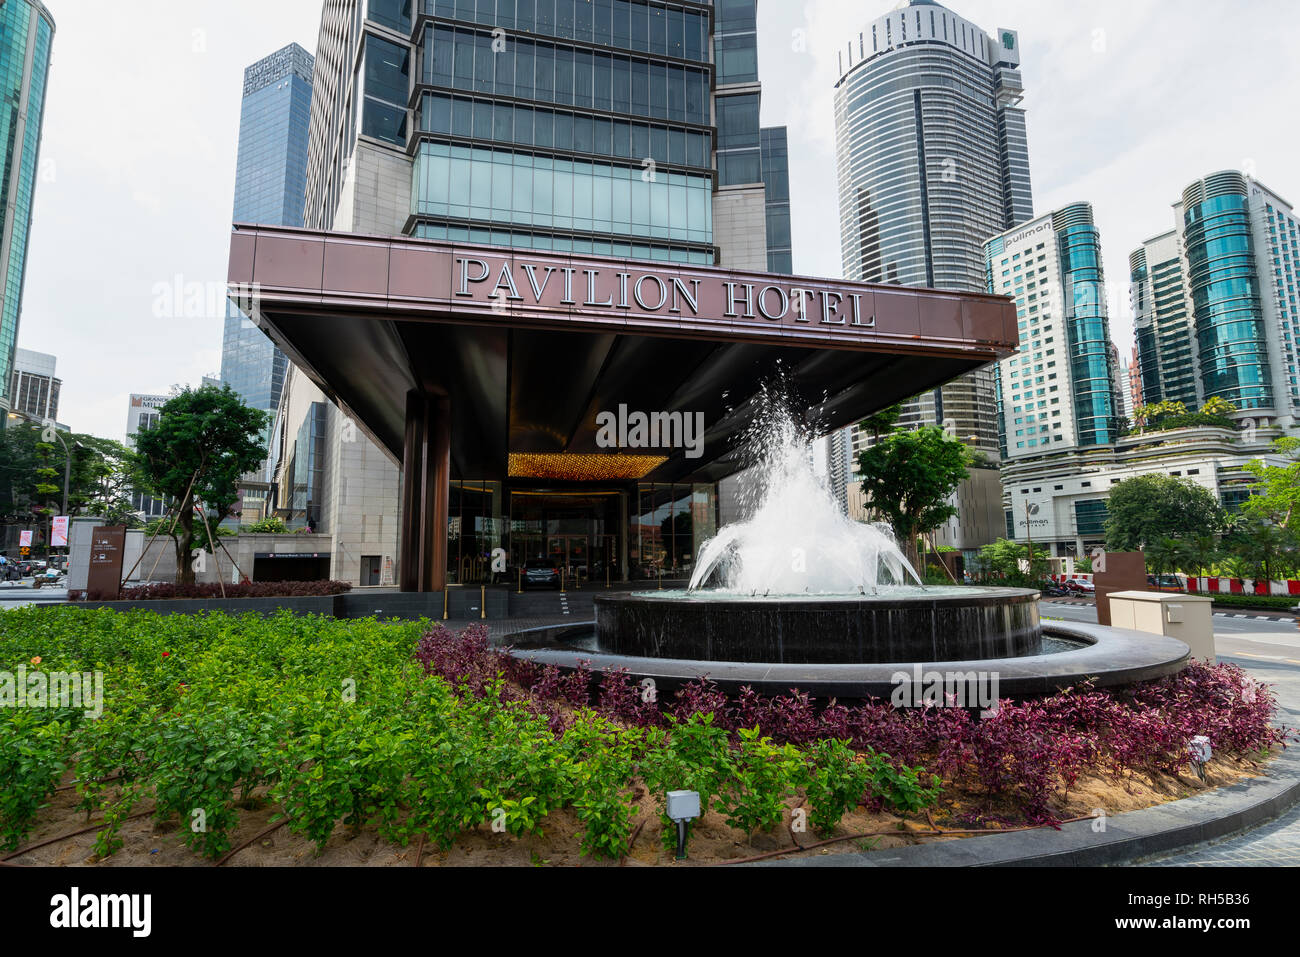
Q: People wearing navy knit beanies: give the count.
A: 0